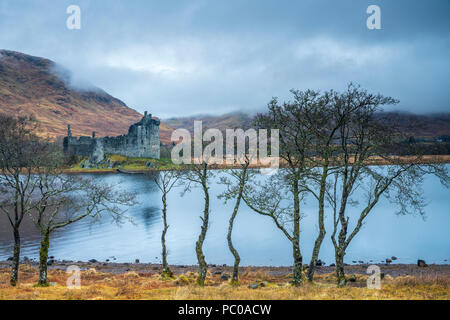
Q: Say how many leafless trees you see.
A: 8